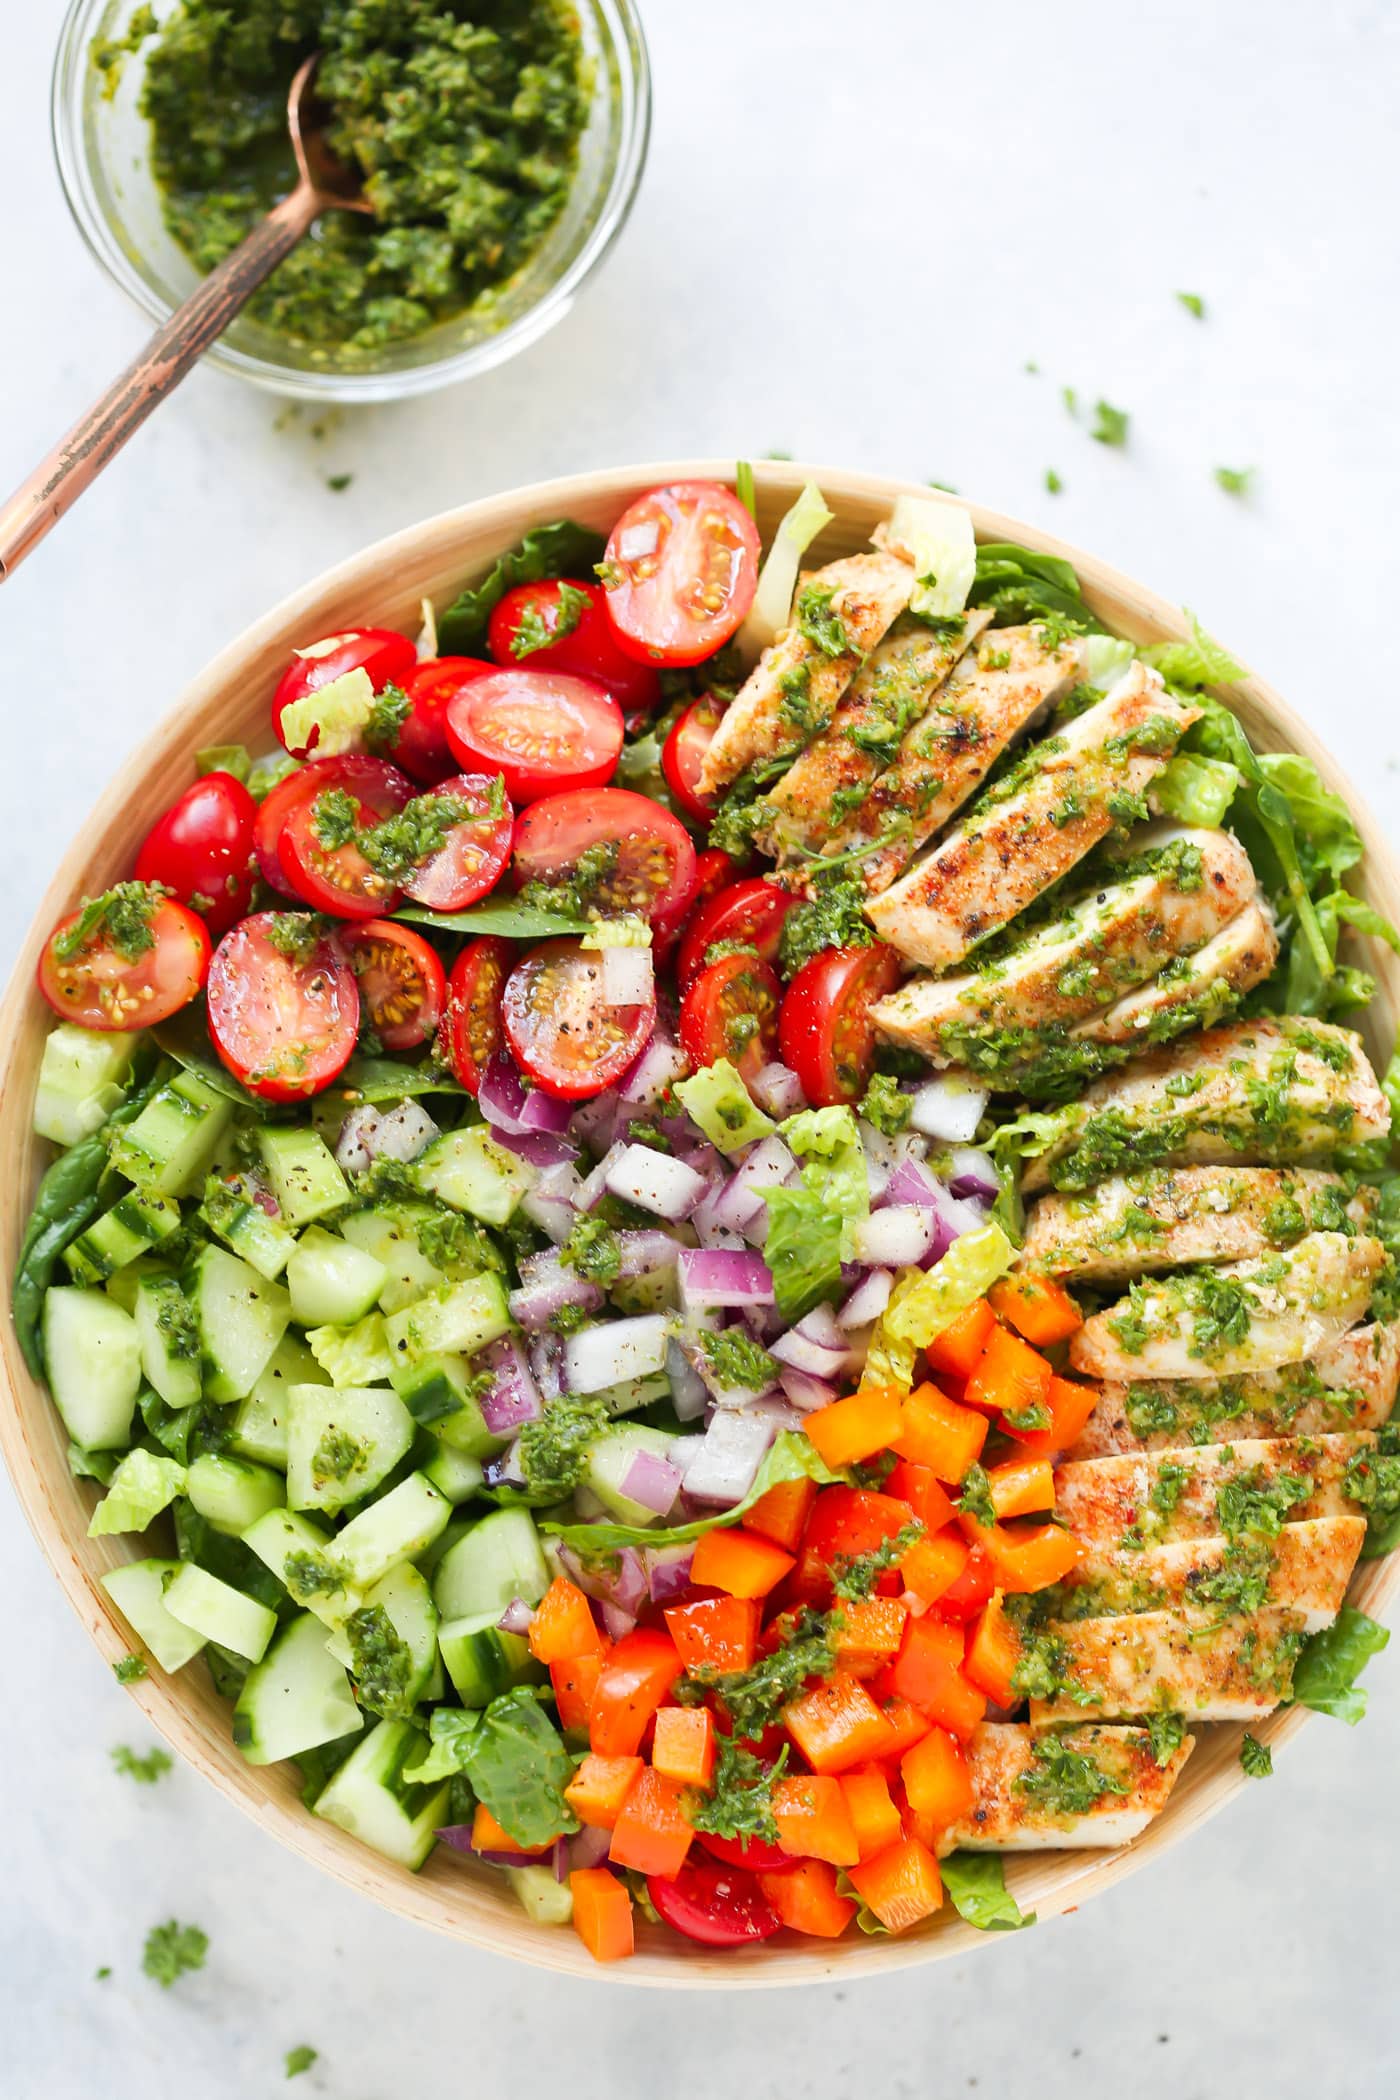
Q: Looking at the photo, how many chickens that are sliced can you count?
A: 14